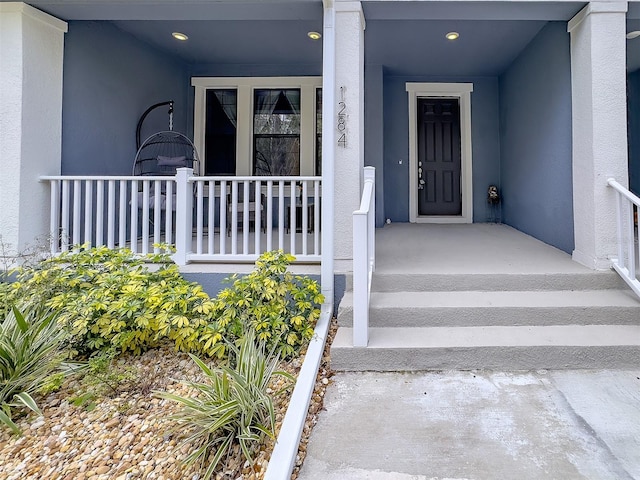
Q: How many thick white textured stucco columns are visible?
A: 3